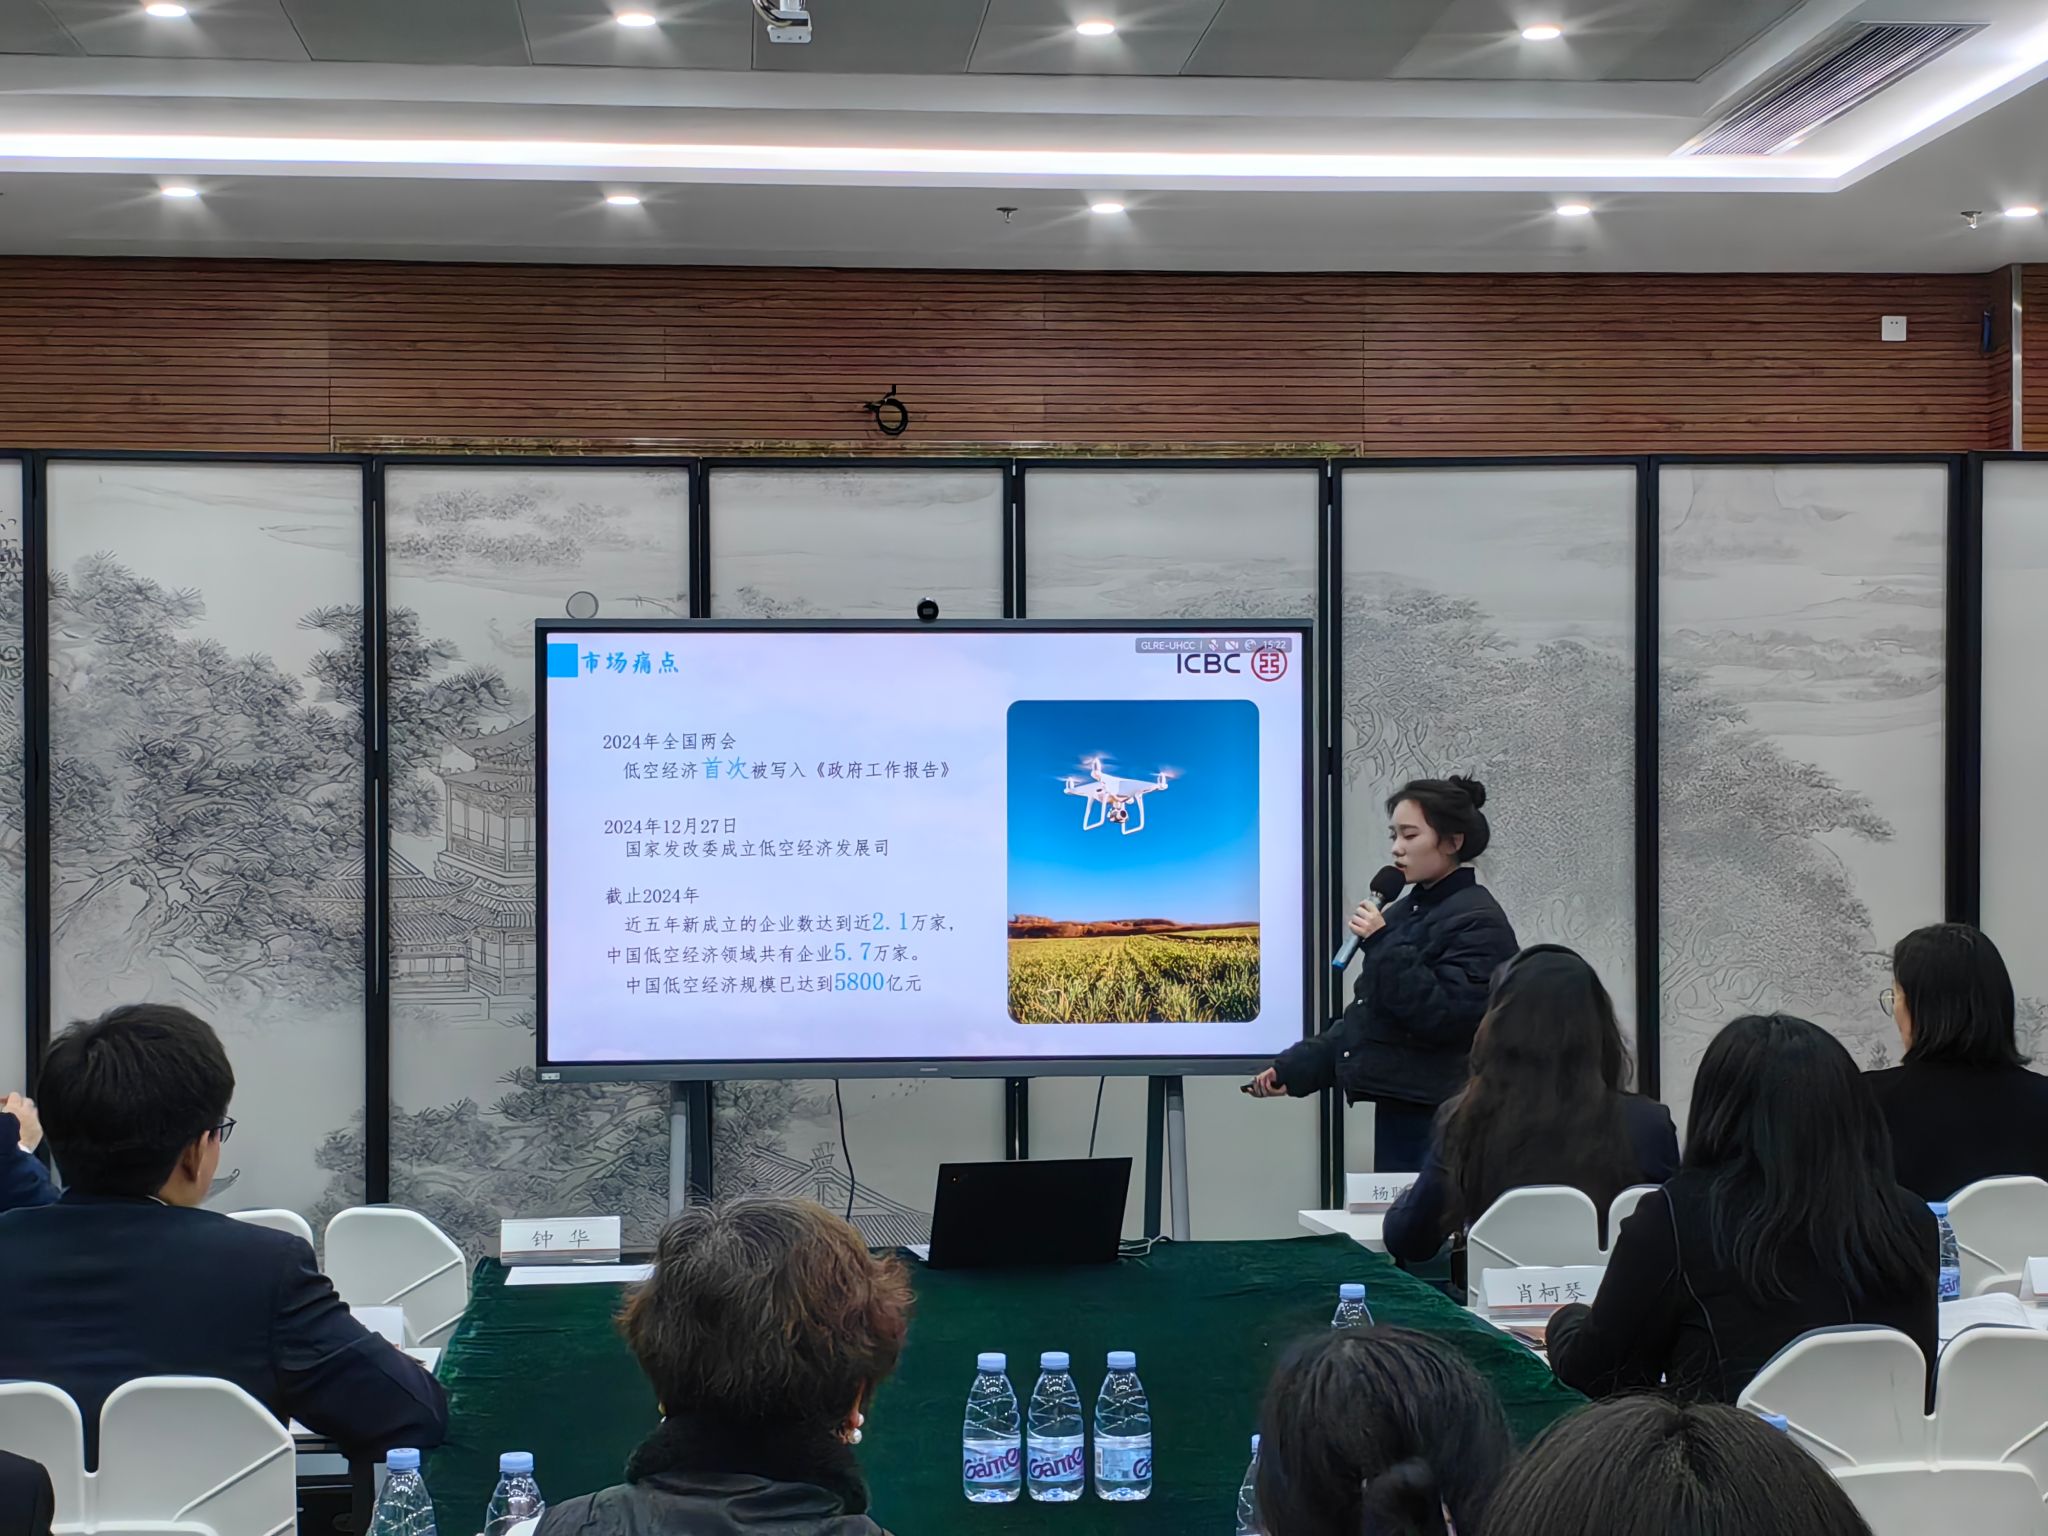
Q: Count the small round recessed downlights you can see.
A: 9